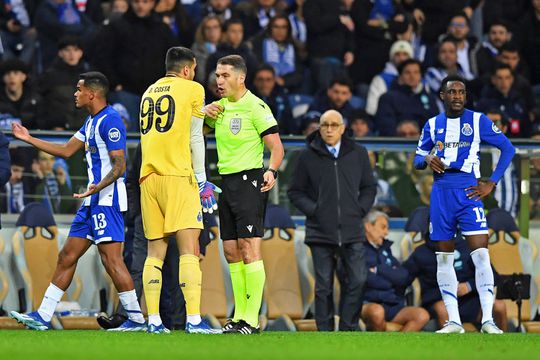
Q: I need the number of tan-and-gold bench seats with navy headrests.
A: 5